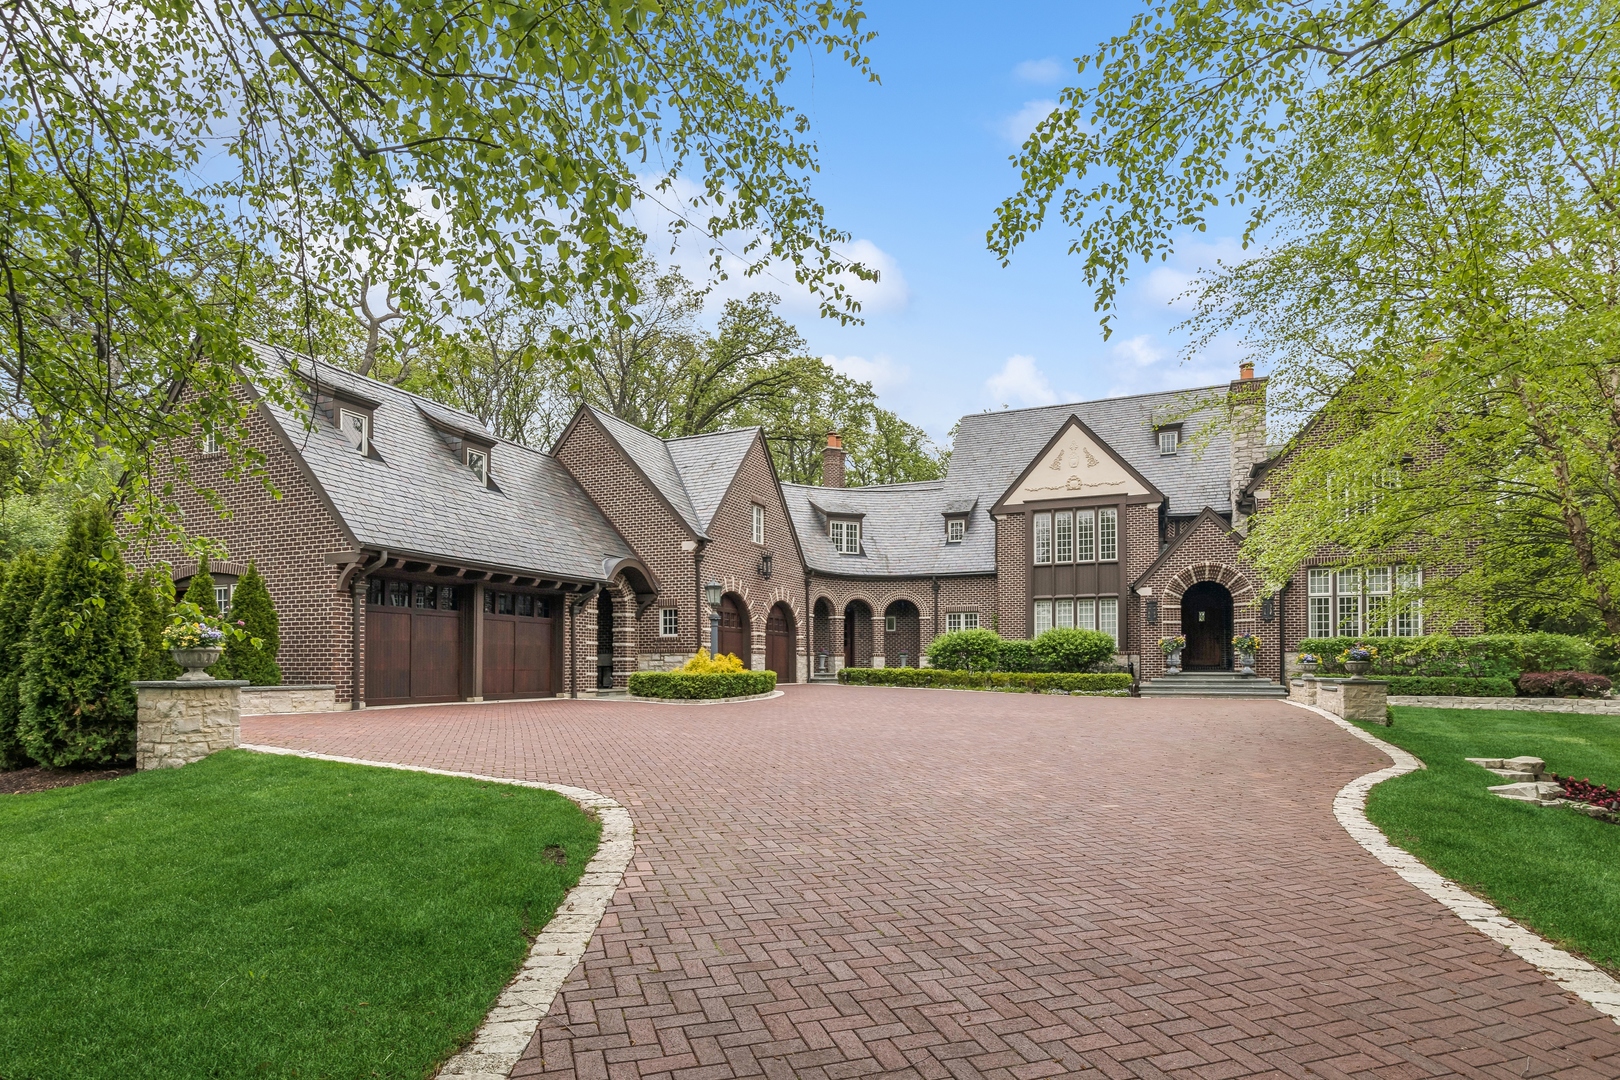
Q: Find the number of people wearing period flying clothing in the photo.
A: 0